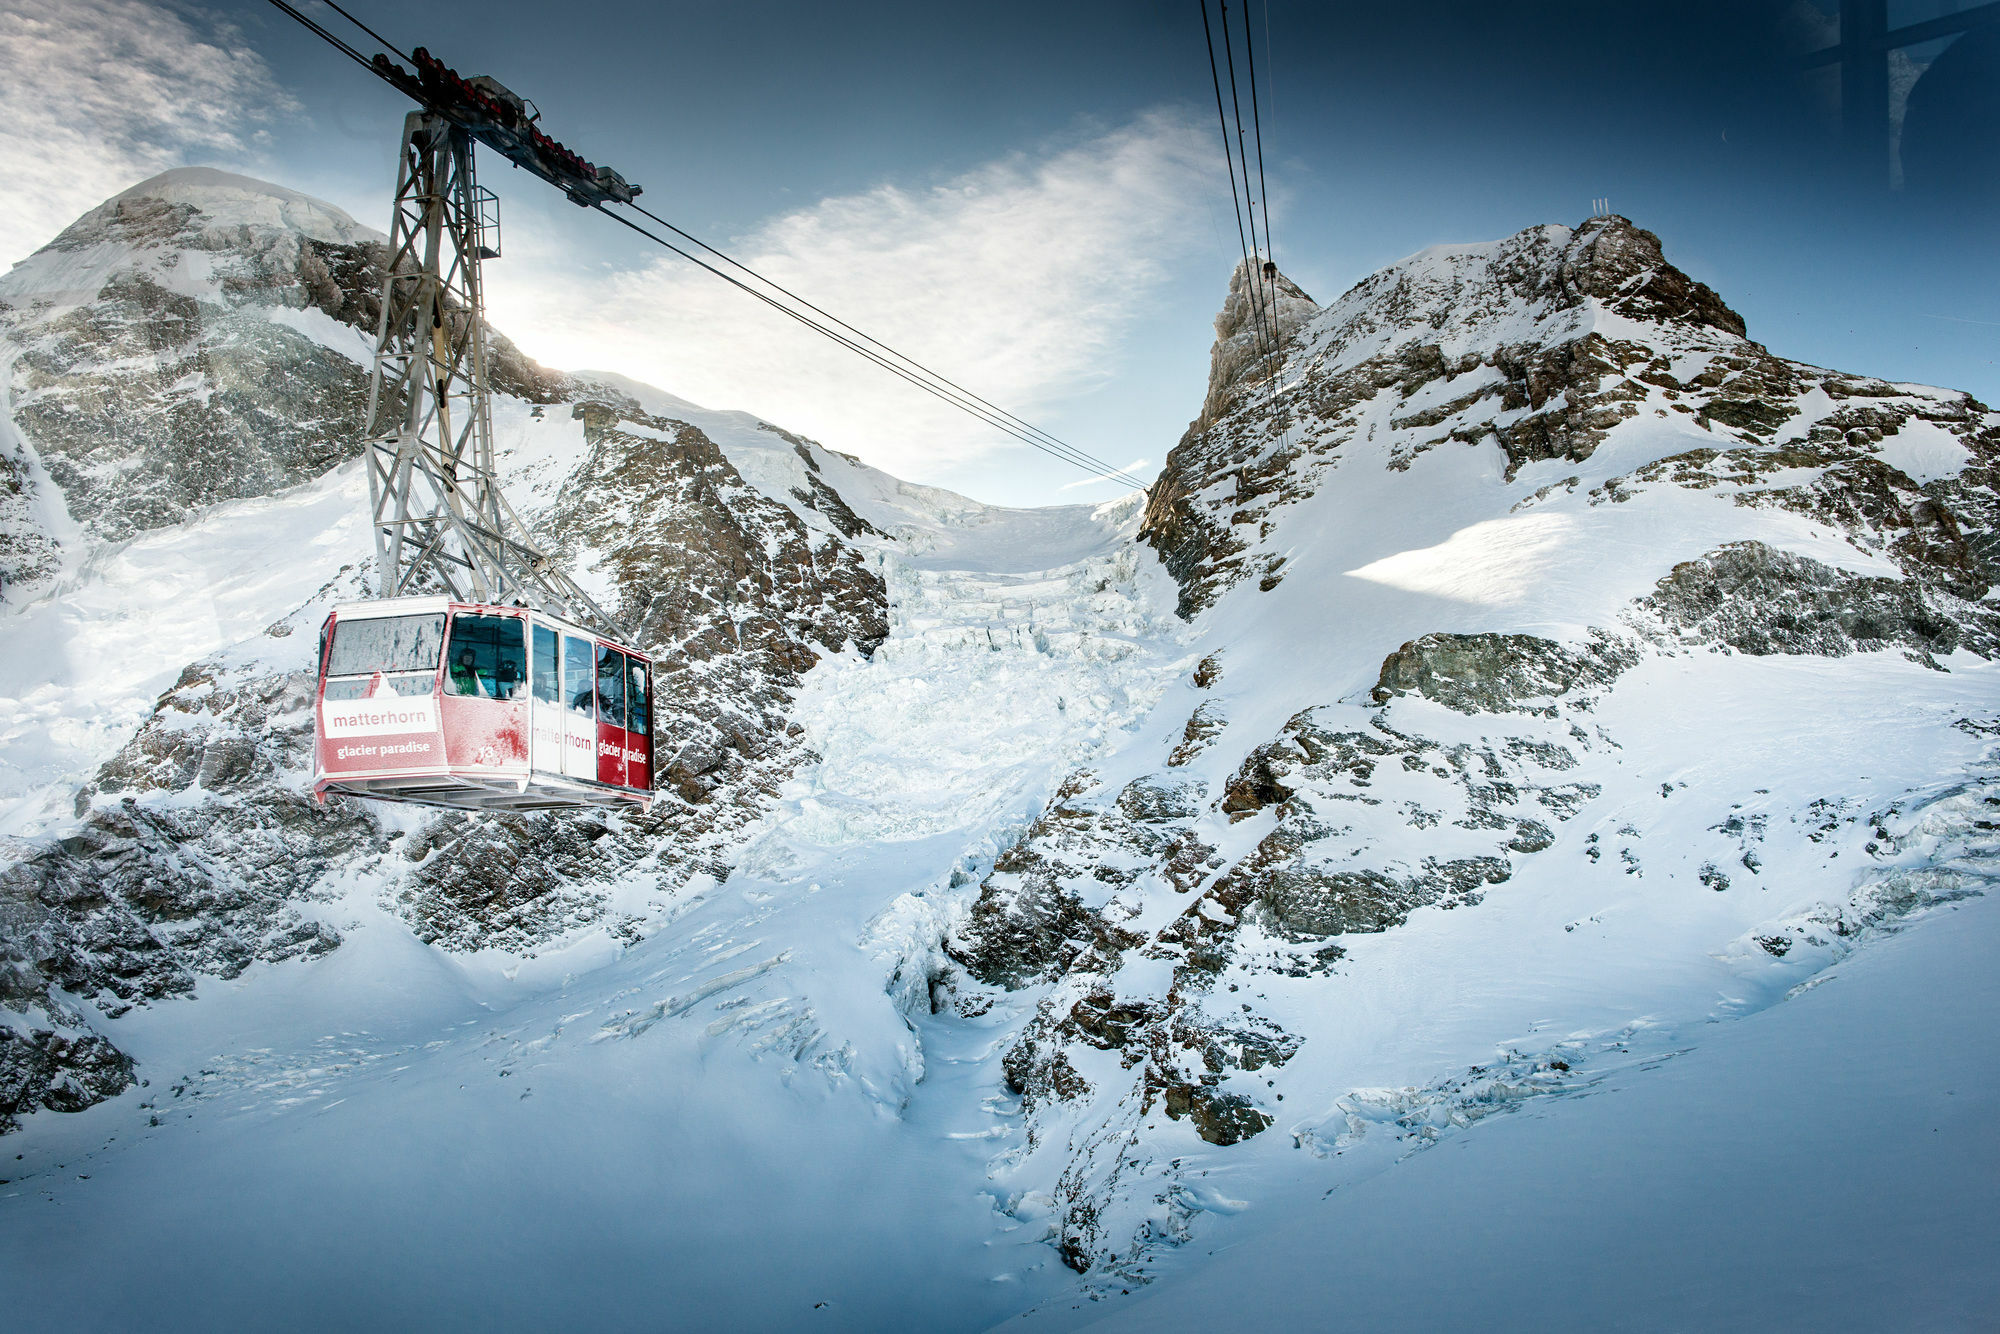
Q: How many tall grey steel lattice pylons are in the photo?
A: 1